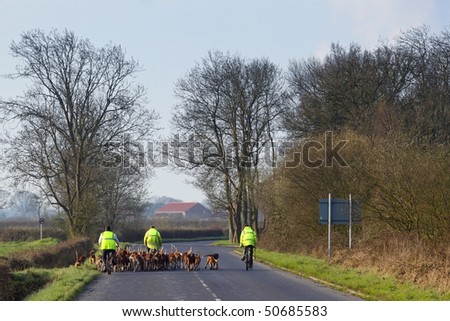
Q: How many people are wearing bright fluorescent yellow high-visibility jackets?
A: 3